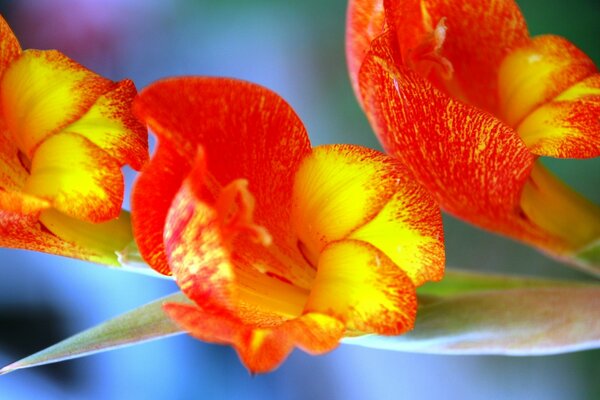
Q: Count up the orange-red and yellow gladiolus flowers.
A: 3